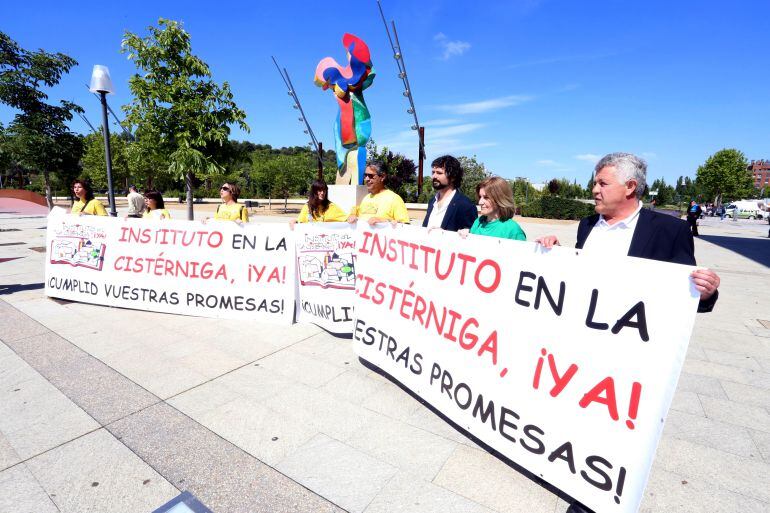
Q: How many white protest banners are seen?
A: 2